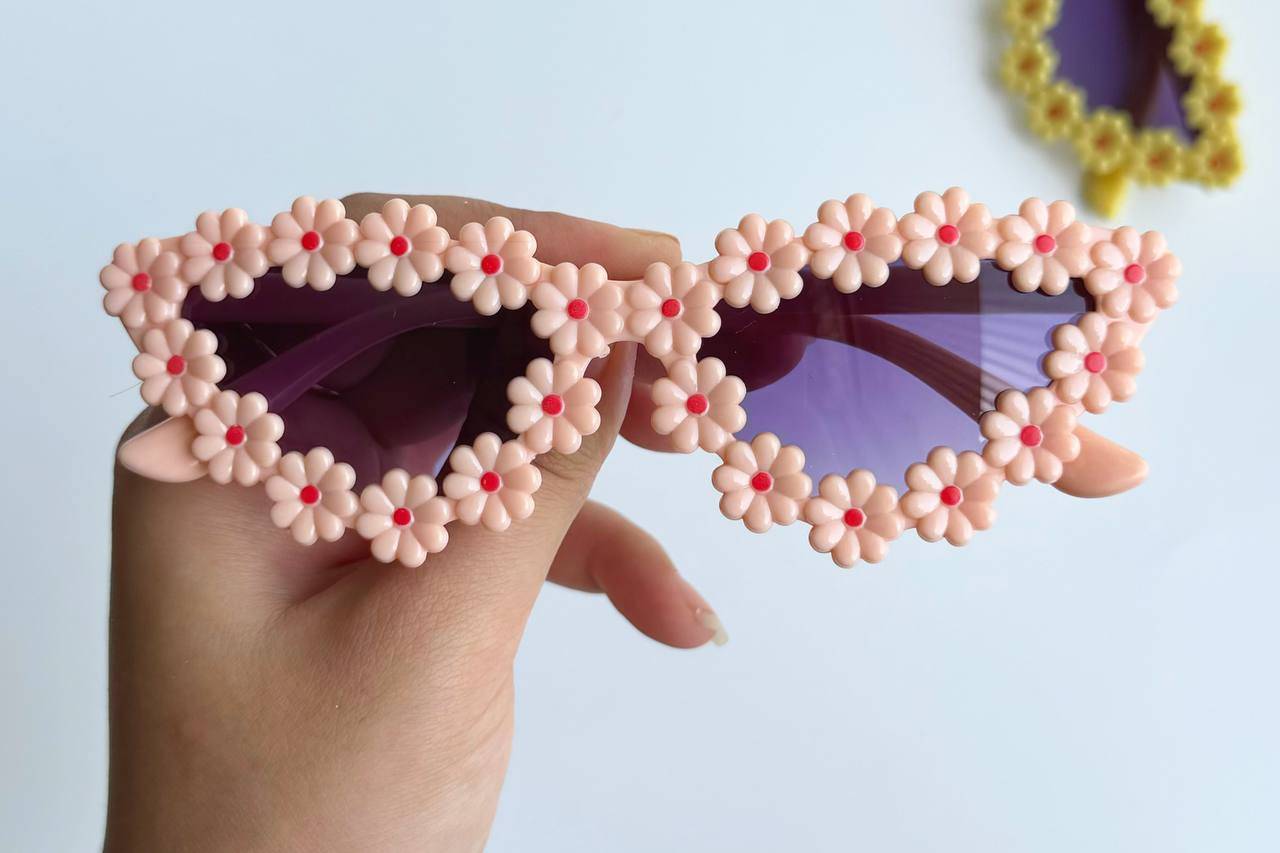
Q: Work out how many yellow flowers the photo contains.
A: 9